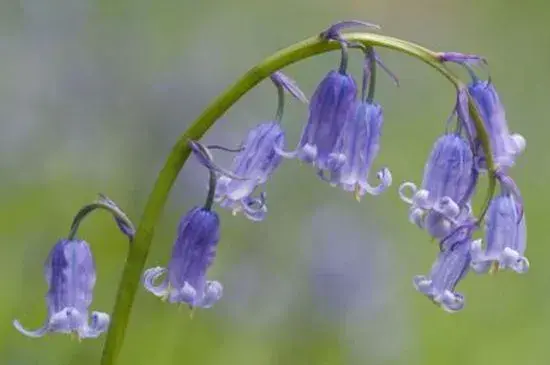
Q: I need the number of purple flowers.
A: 9